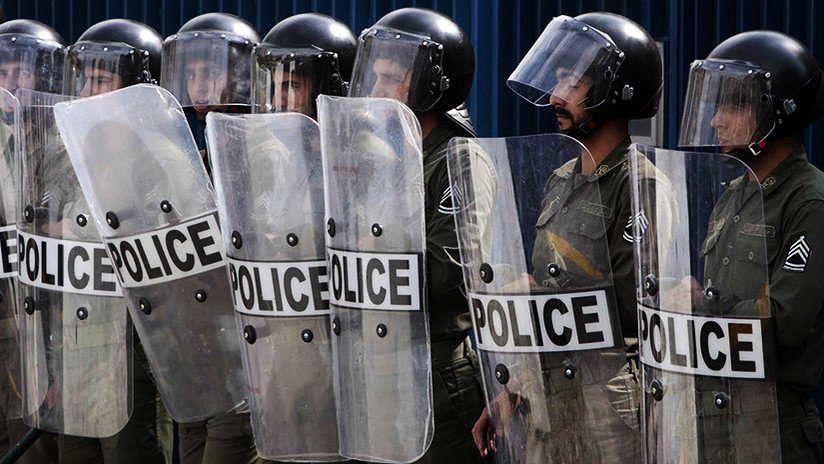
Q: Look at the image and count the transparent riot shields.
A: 7